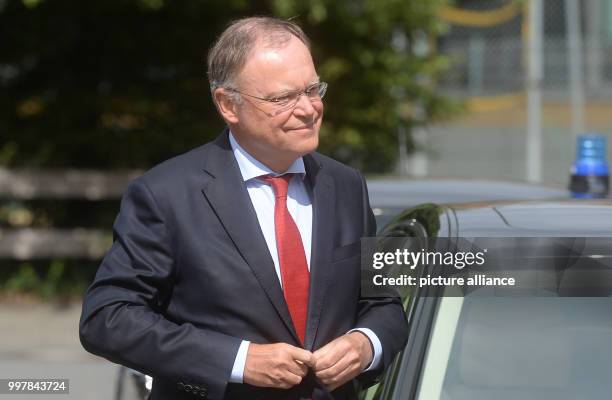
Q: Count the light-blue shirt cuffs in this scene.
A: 2